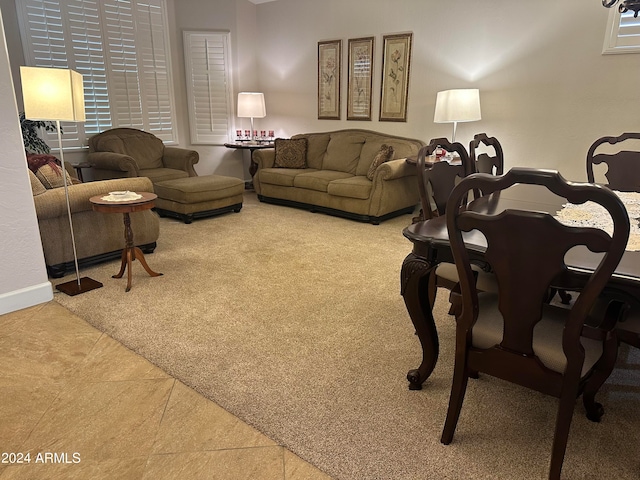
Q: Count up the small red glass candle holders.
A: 5